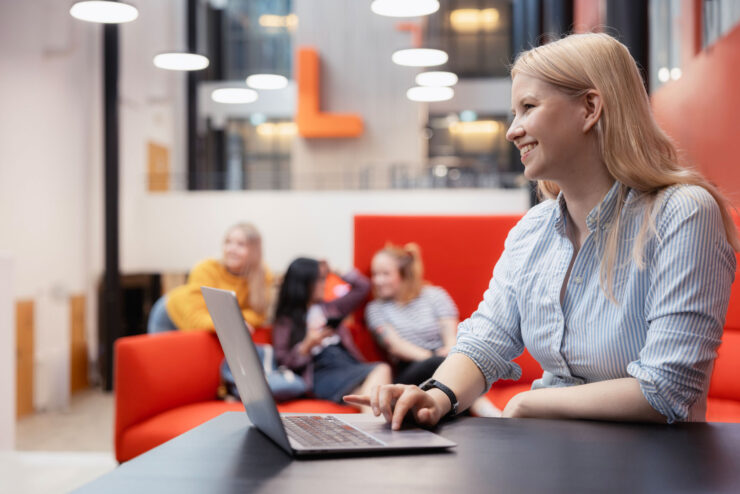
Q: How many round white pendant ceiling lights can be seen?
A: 8